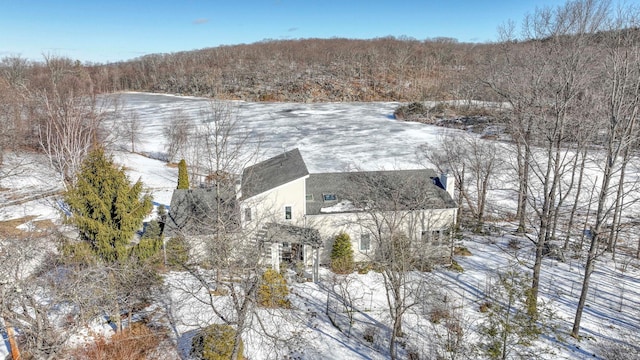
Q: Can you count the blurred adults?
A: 0